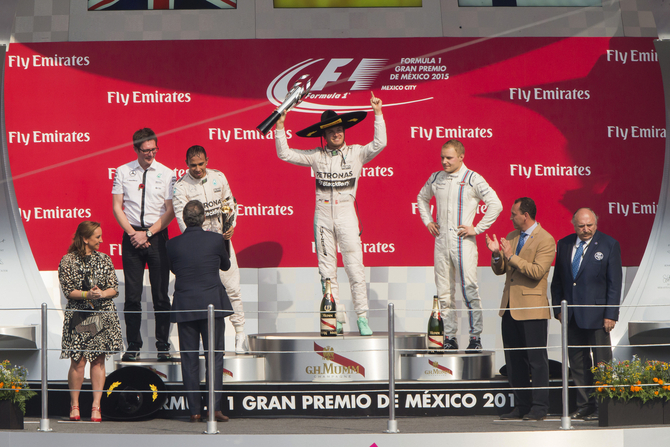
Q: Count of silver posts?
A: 4